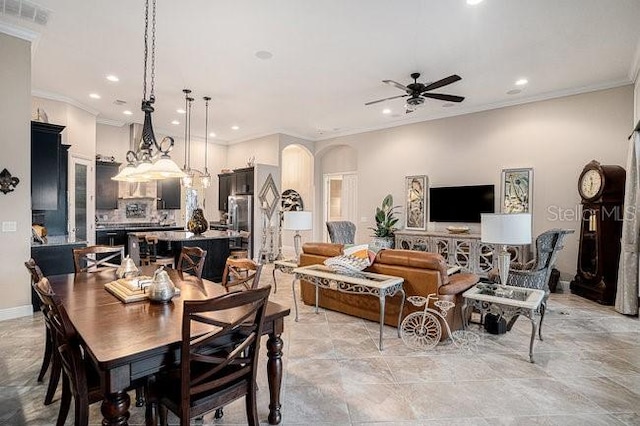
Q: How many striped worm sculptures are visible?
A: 0